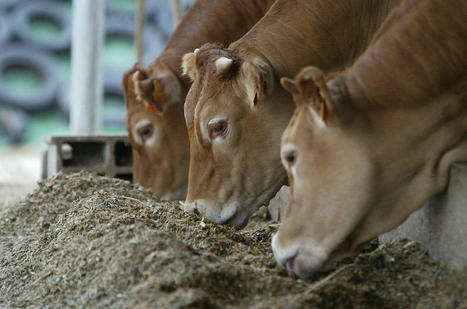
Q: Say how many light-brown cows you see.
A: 3